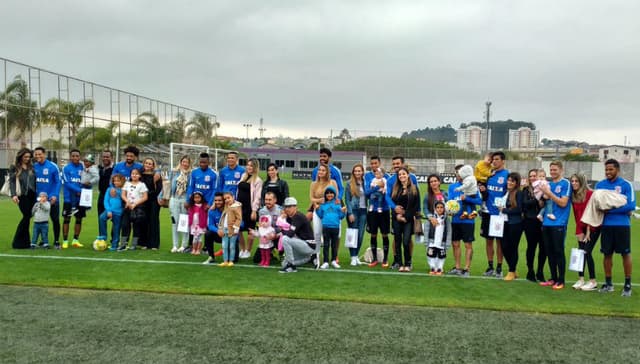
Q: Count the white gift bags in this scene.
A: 5